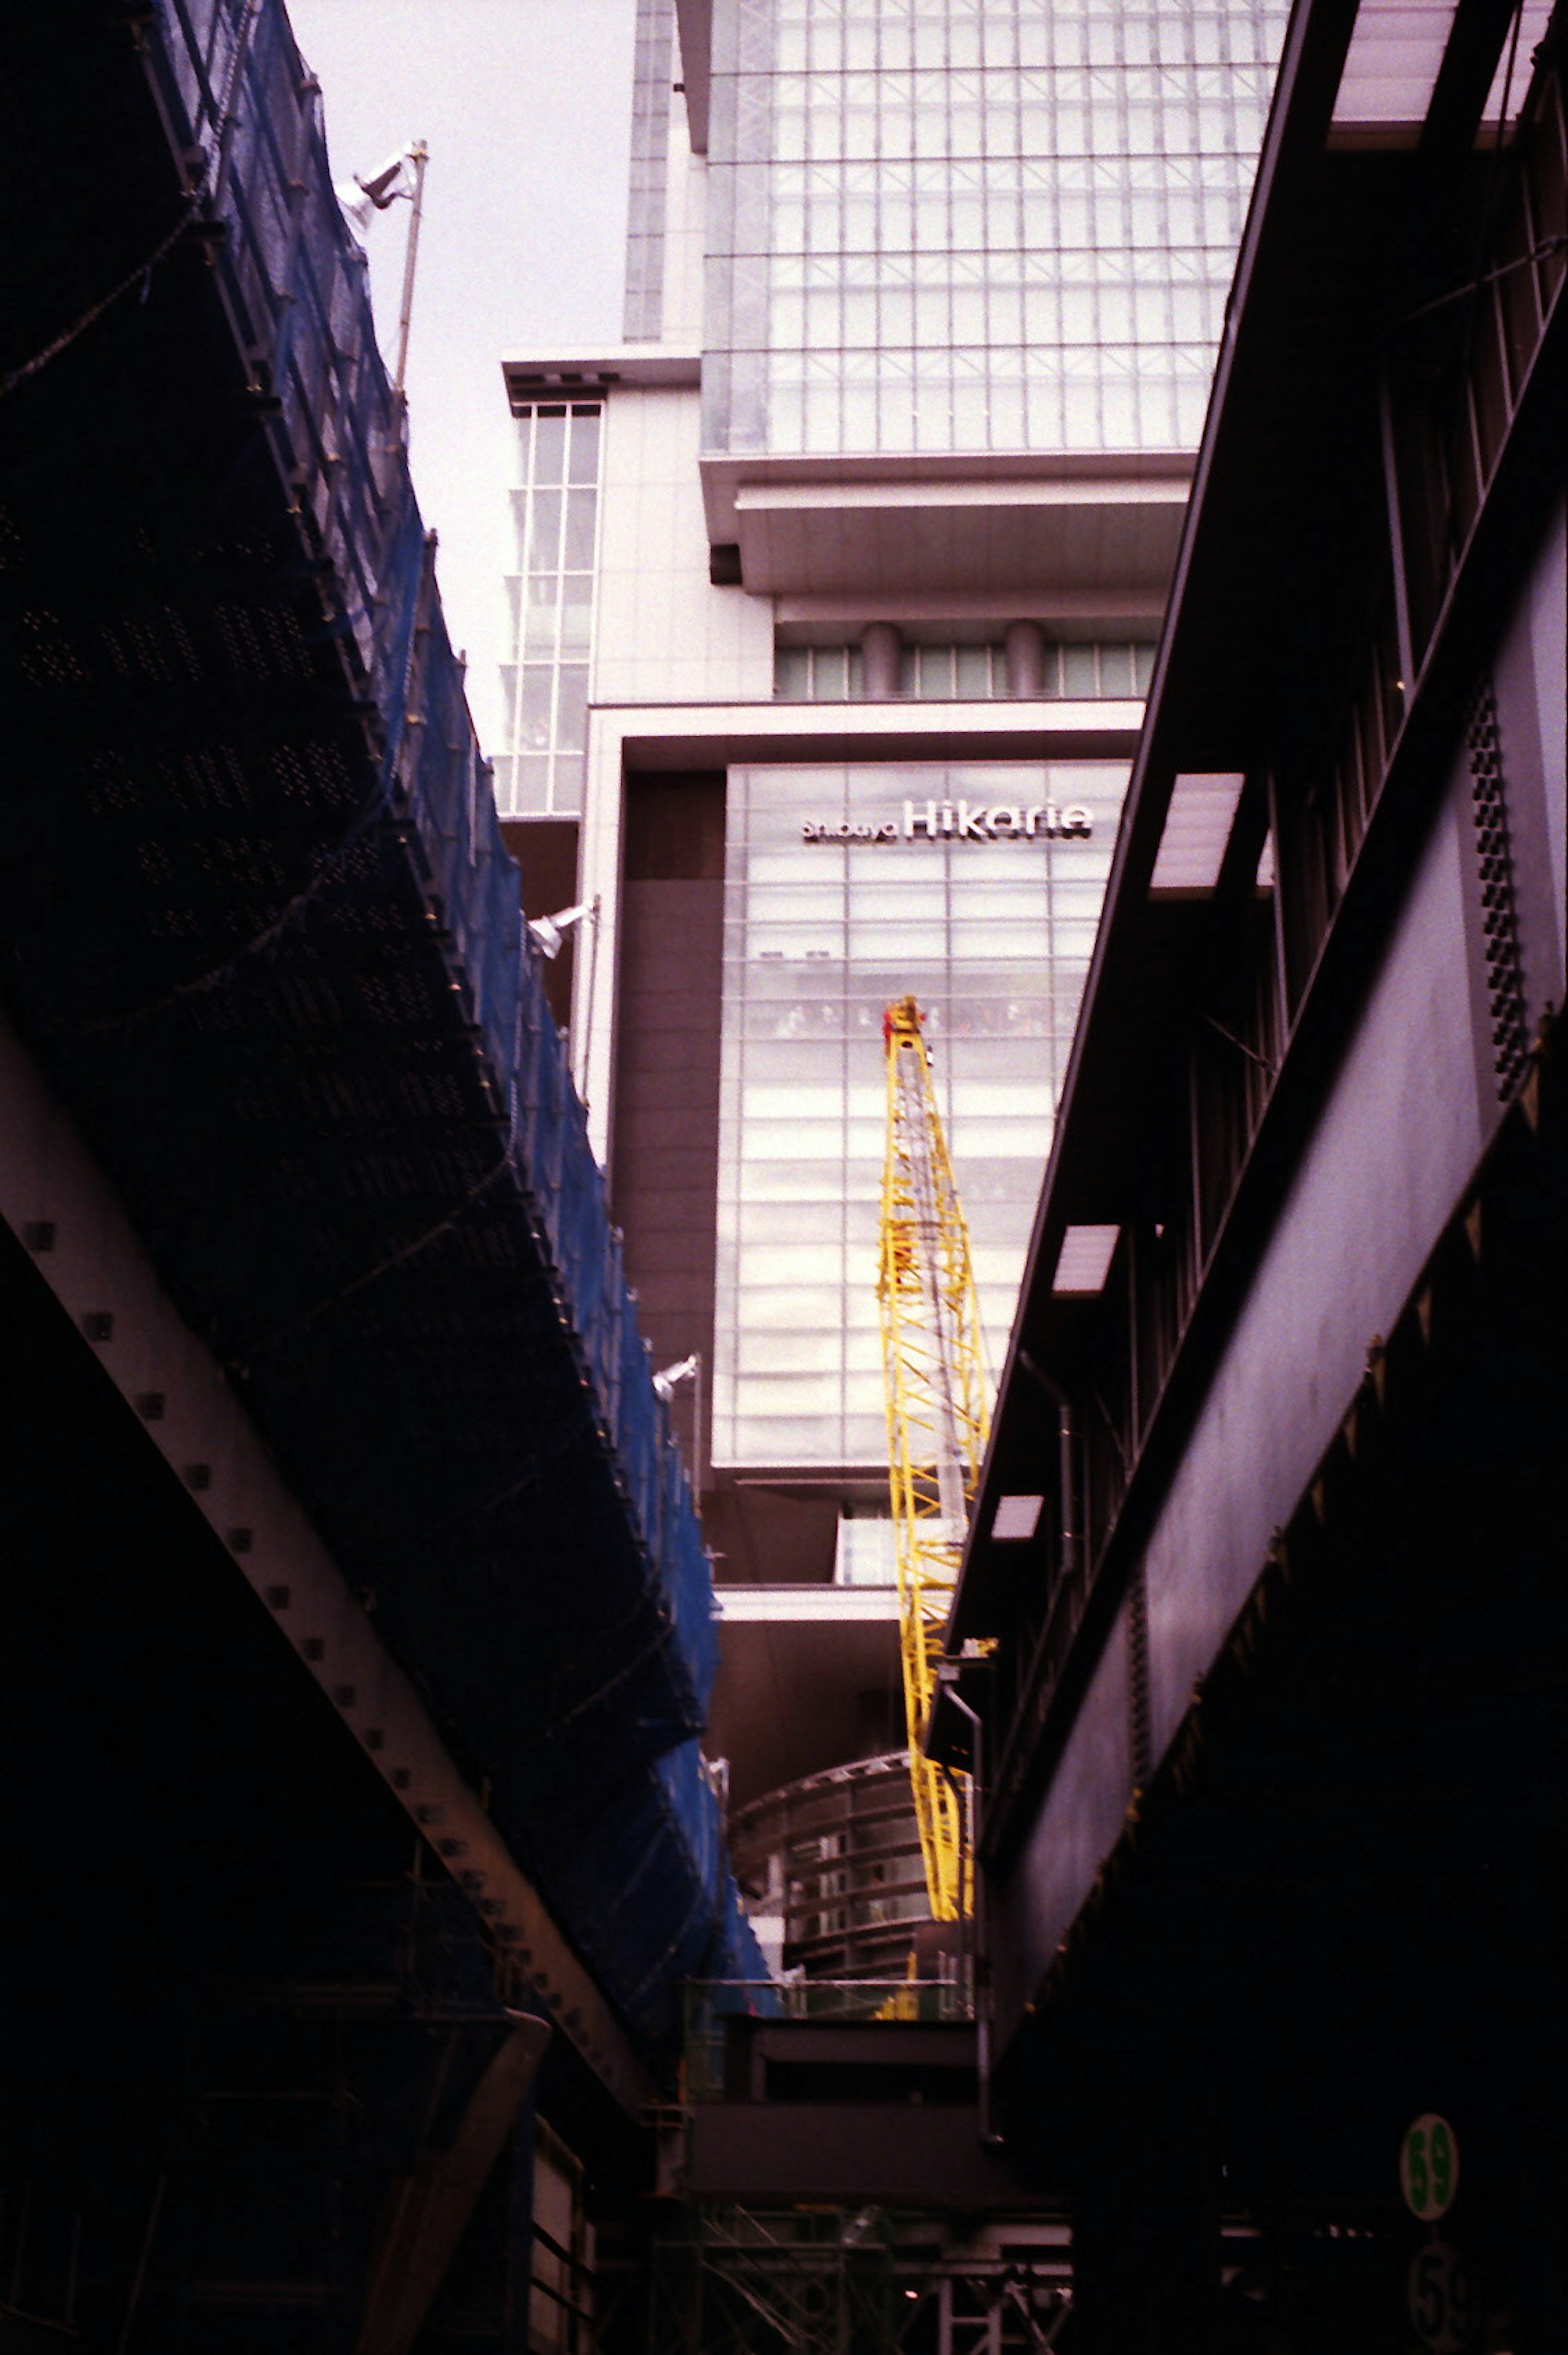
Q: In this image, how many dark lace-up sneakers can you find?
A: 0